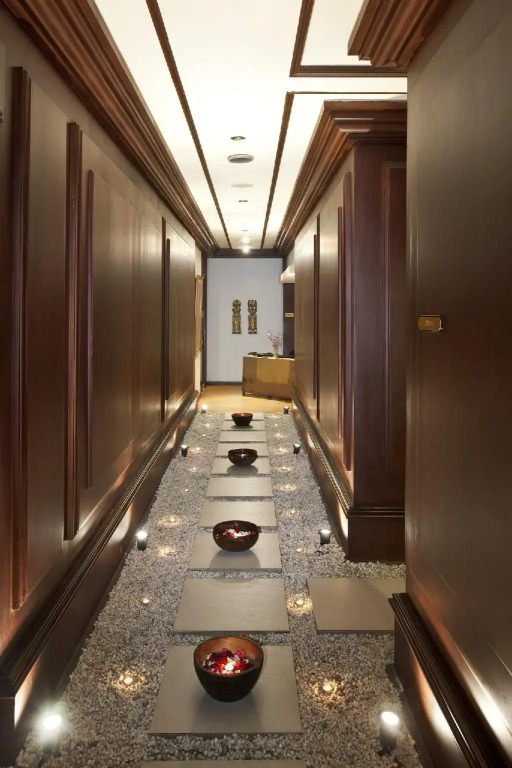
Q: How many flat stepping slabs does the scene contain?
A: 12